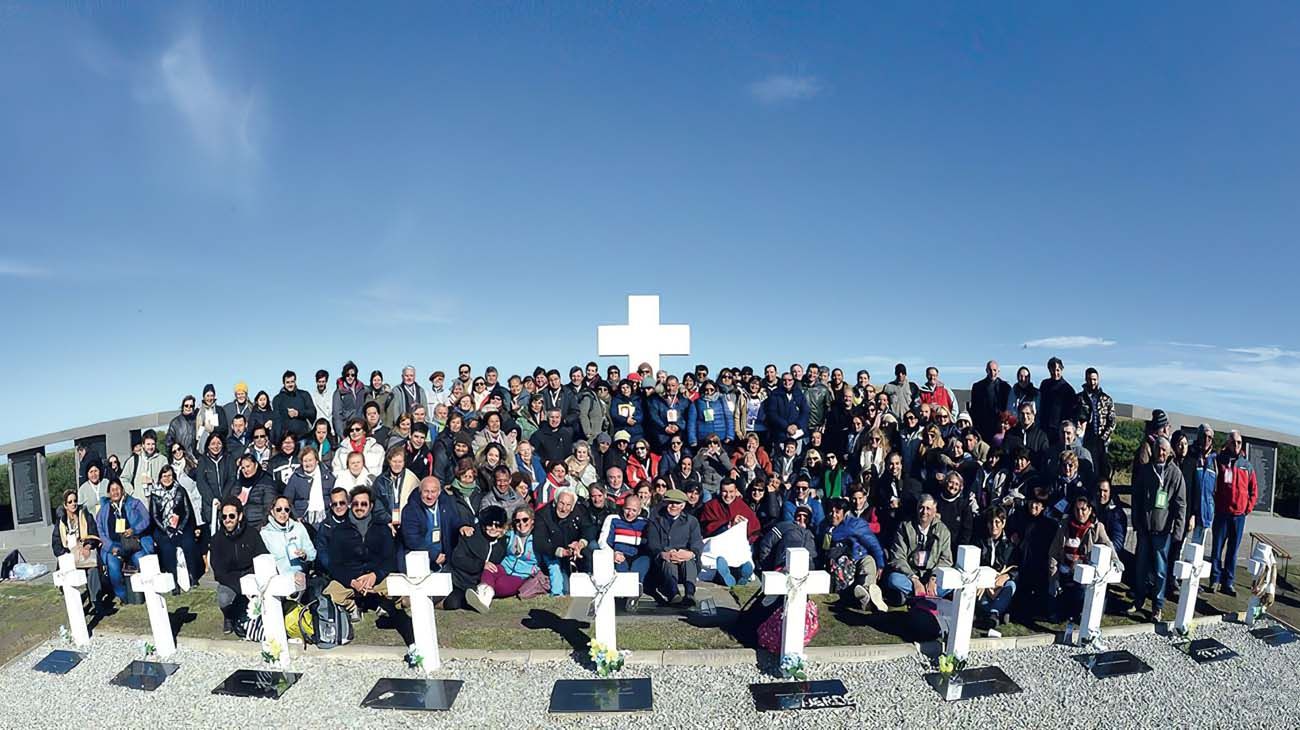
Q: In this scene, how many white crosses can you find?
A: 11